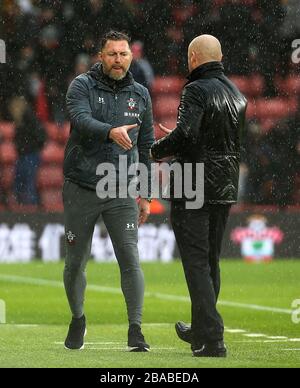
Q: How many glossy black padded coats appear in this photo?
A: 1